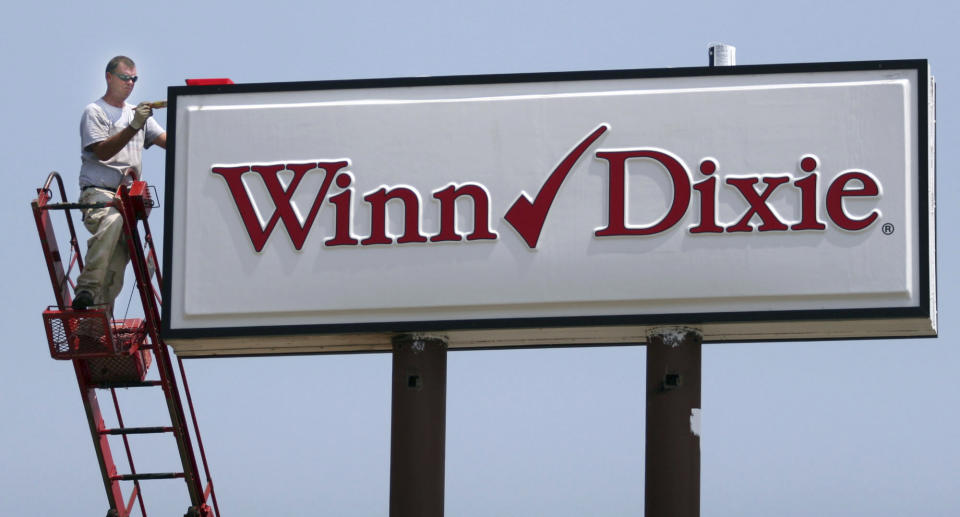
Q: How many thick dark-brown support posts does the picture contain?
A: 2